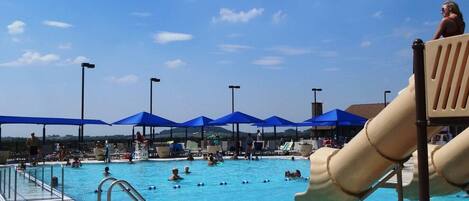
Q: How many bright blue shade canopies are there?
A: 6